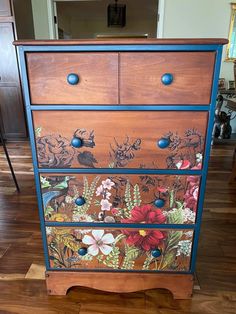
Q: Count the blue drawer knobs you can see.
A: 8